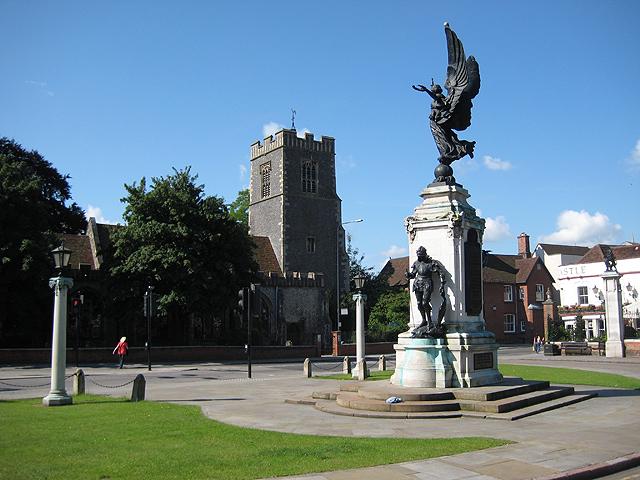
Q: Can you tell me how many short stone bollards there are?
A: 6